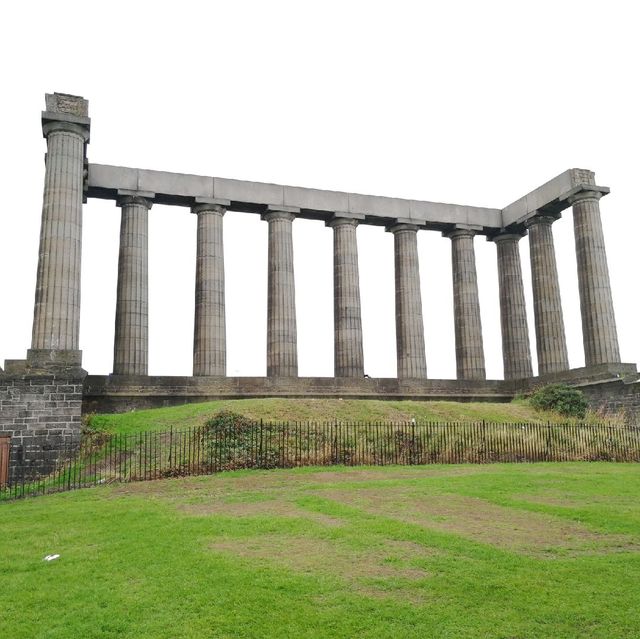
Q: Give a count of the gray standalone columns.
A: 10